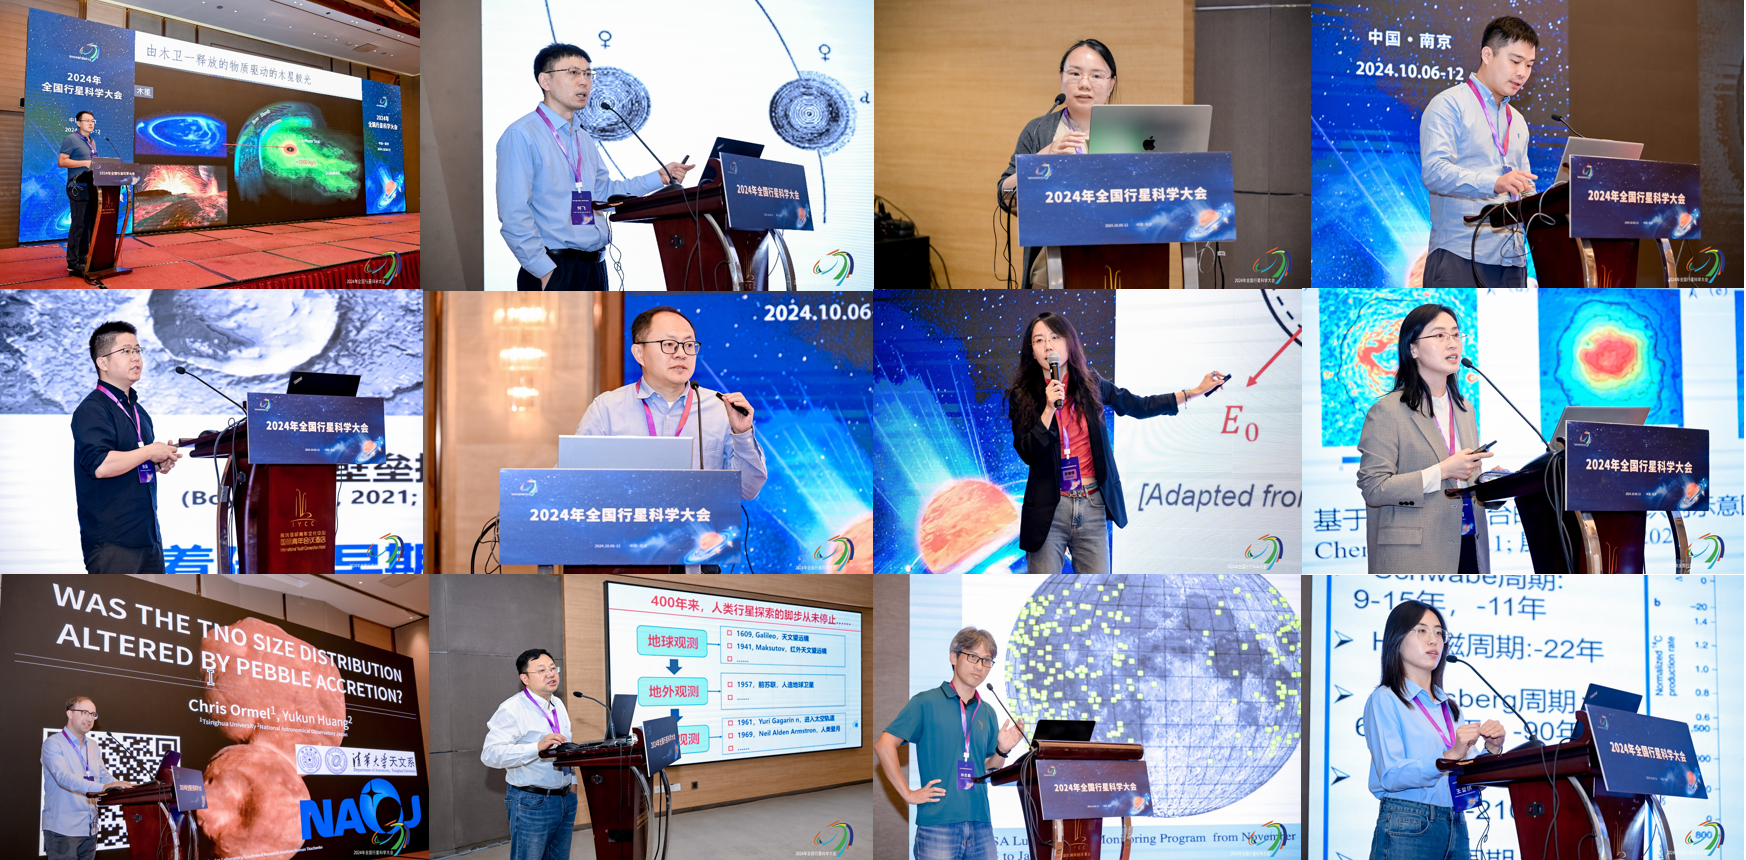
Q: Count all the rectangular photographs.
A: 12